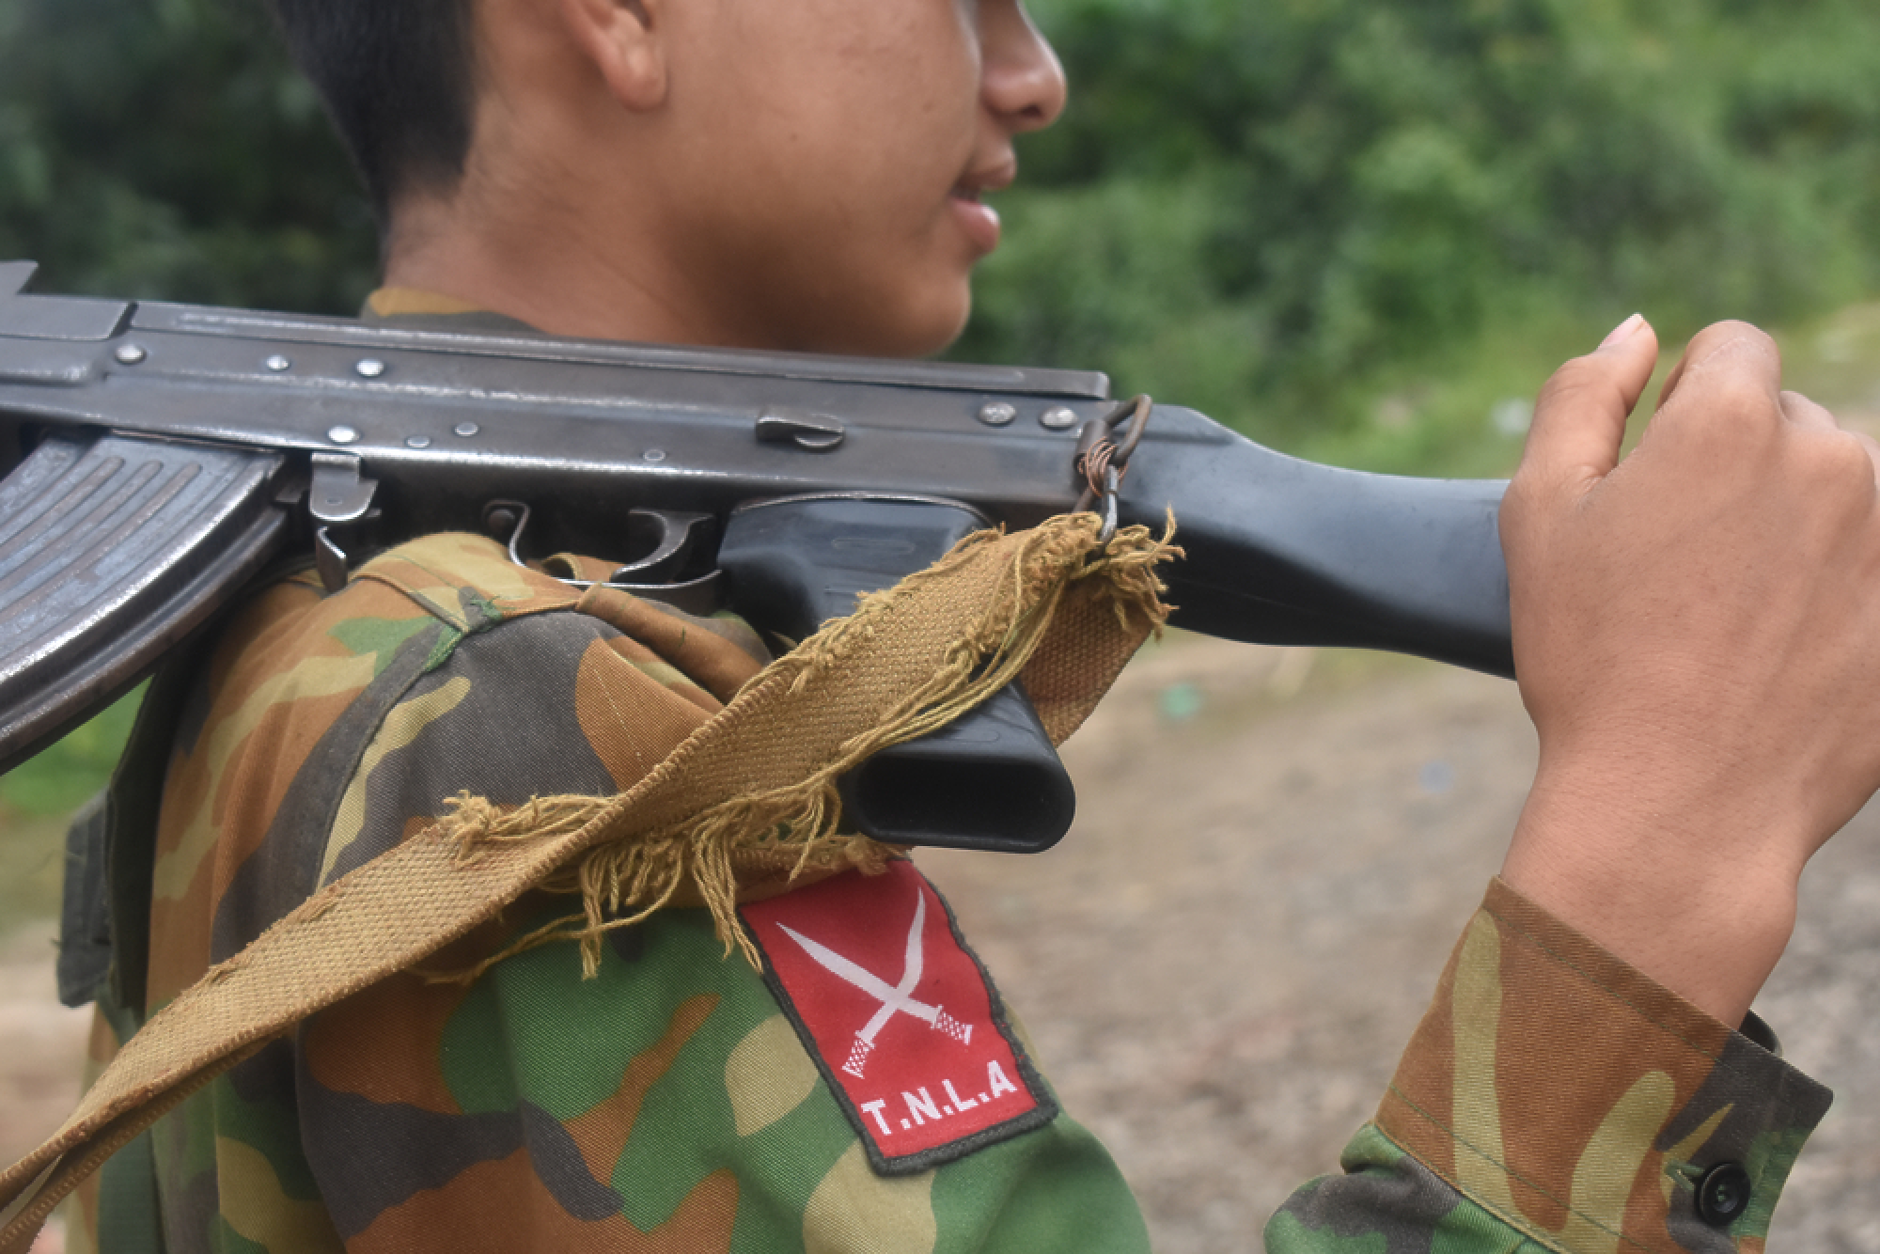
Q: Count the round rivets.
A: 9